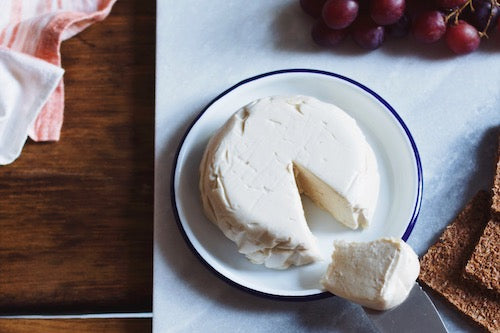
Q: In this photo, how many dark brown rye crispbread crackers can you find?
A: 3